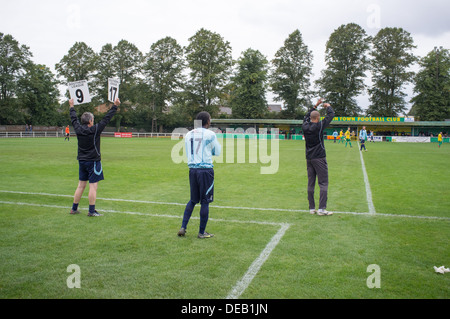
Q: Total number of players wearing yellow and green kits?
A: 3